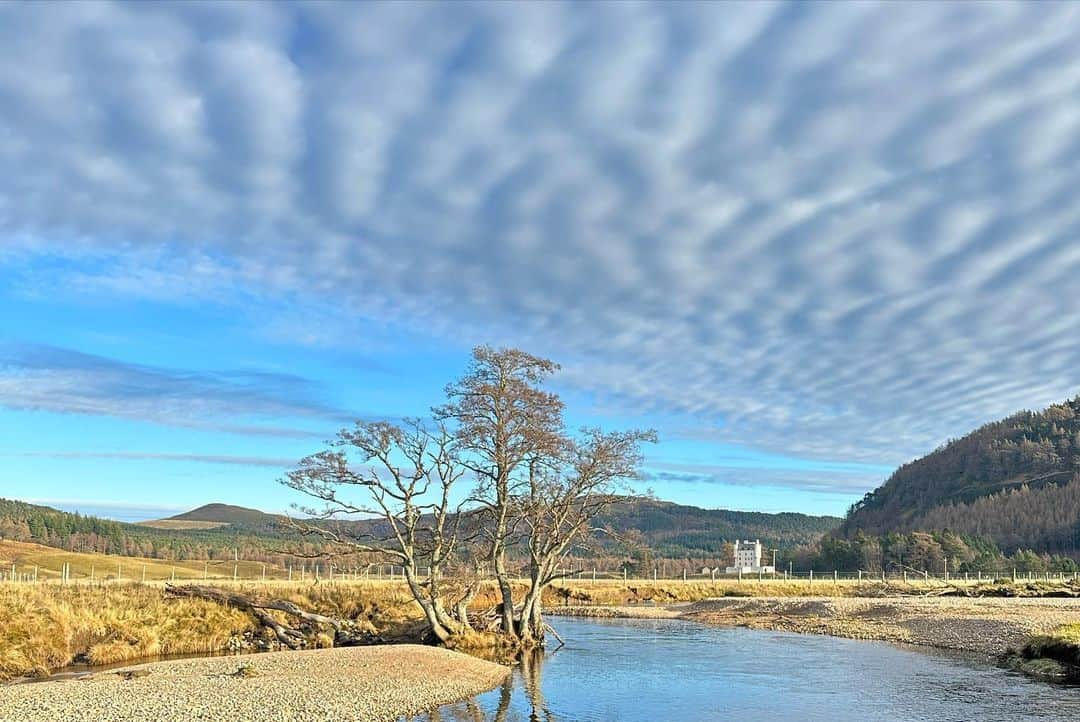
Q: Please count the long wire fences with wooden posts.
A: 1